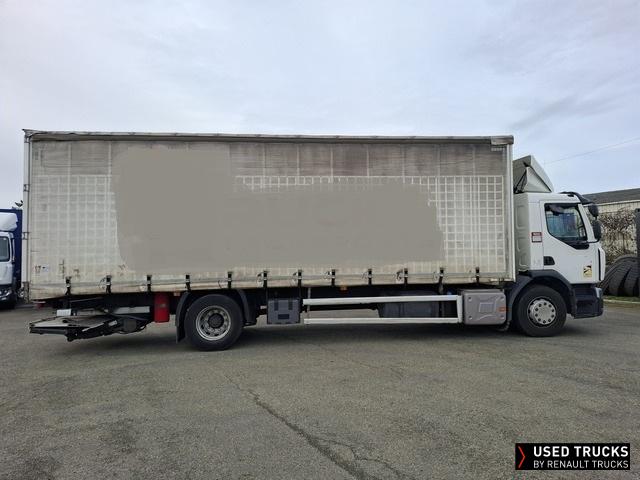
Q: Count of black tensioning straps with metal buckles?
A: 12